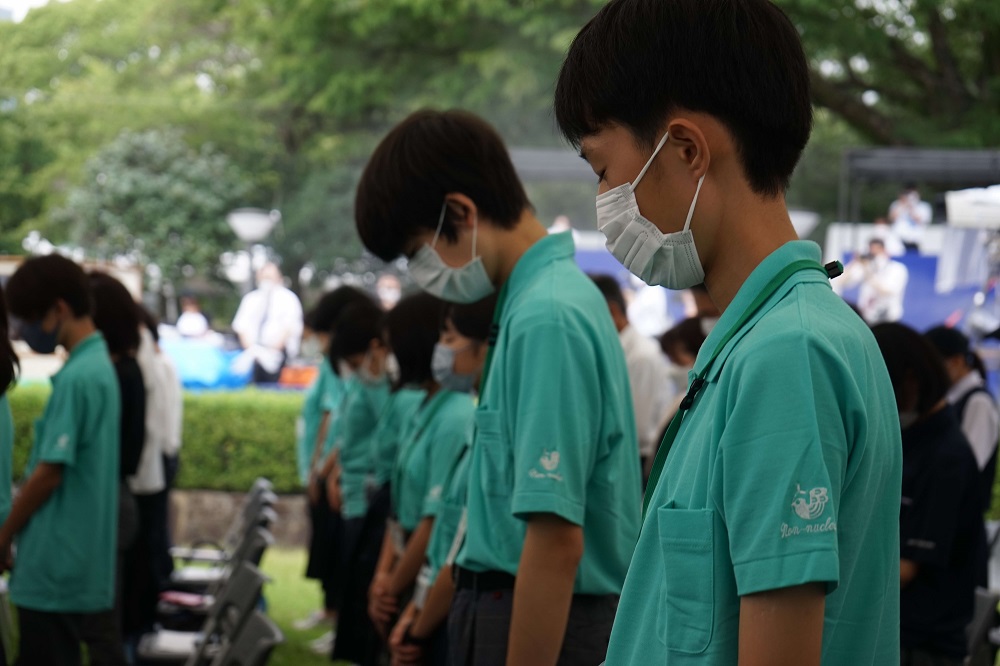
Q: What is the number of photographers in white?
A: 2